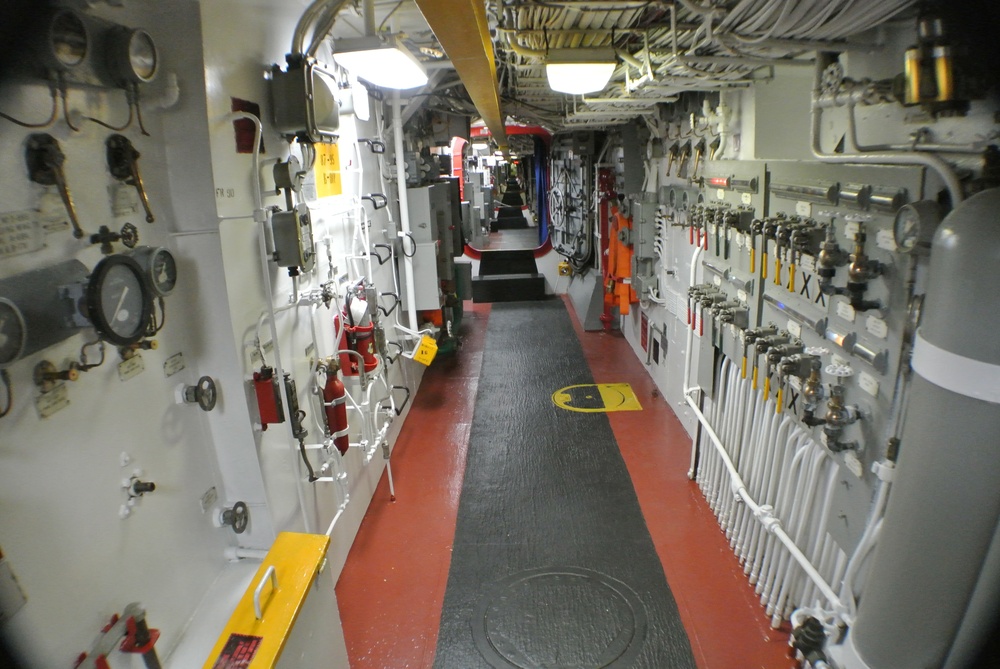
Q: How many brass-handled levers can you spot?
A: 6